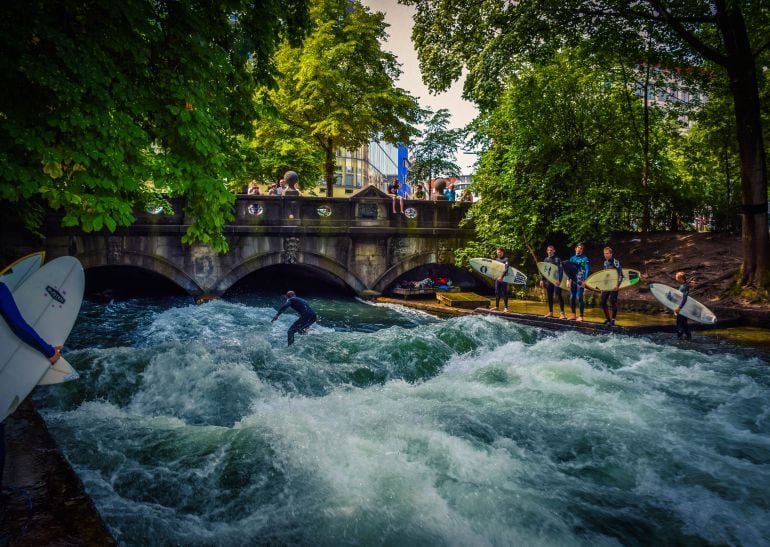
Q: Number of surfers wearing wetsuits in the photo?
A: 7